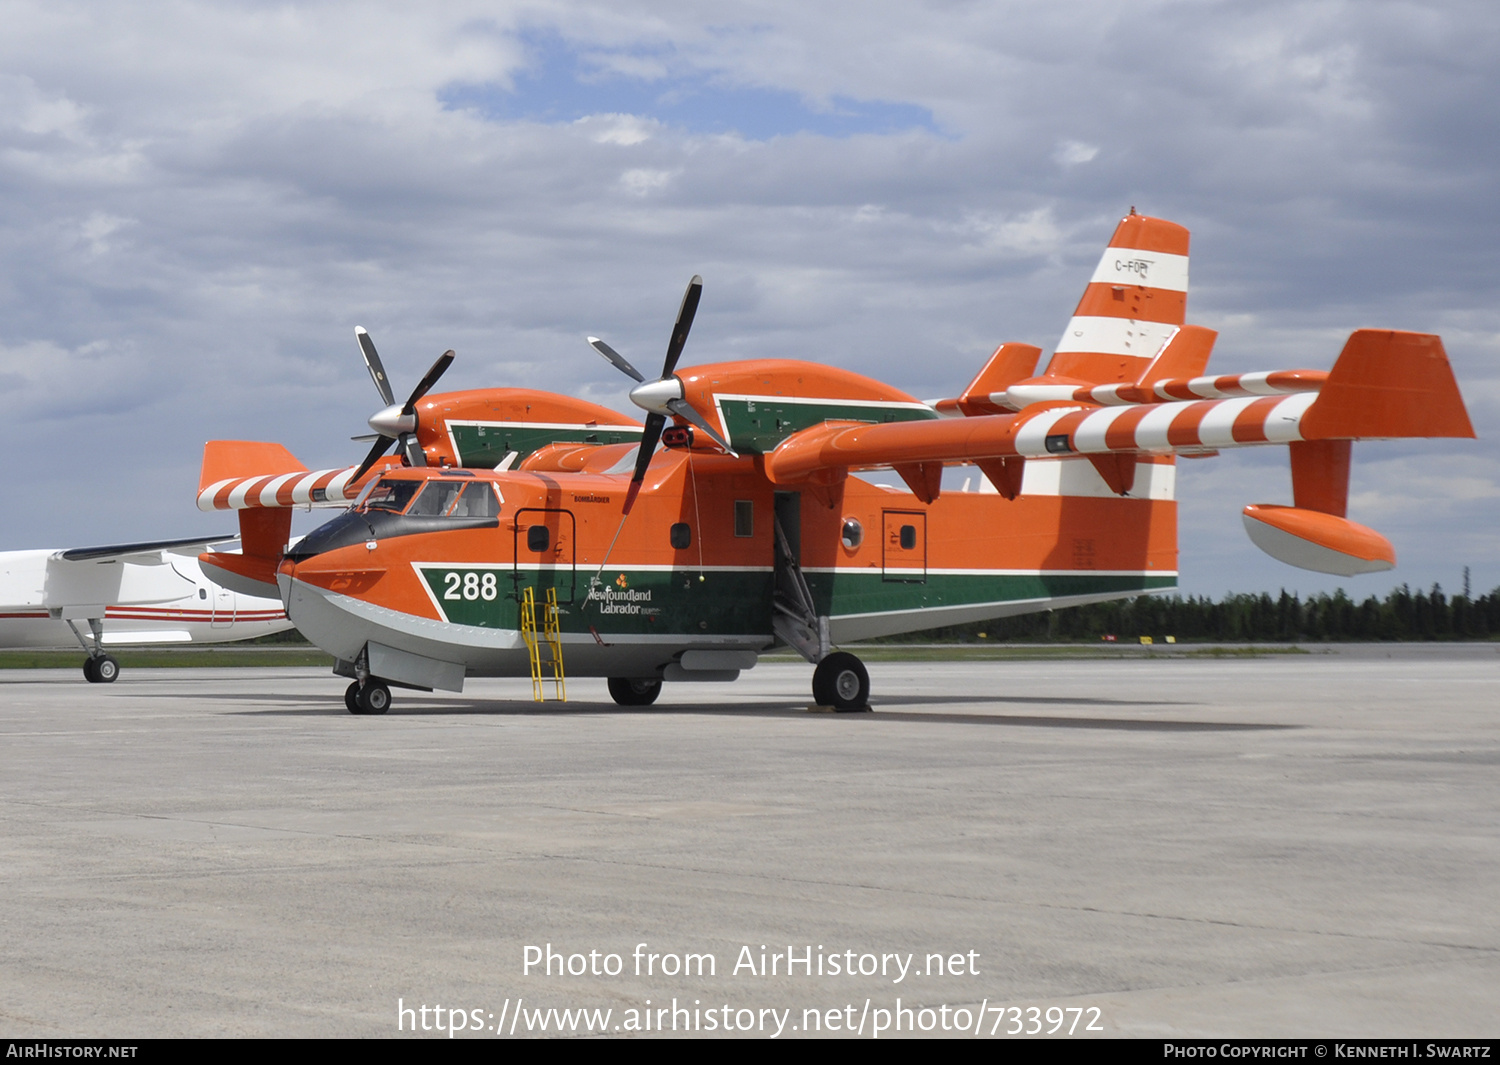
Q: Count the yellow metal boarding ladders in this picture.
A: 1